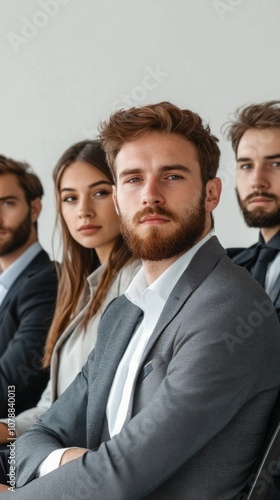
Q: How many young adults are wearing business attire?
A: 4